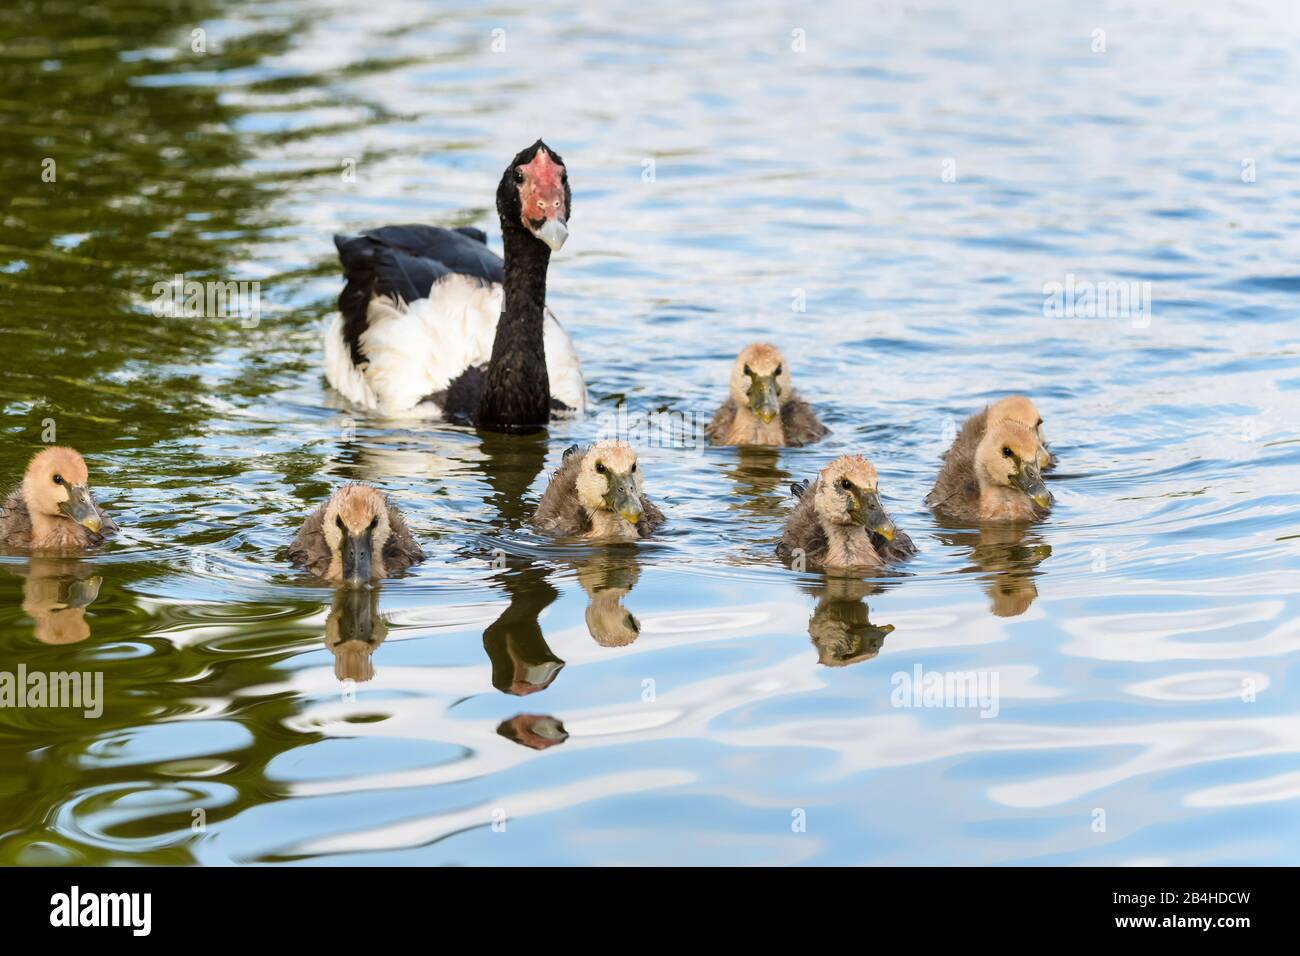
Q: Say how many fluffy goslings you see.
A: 7